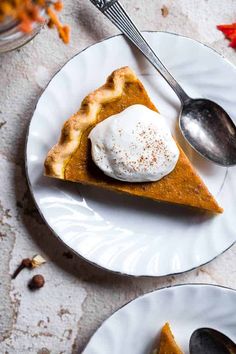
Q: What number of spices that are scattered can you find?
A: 2